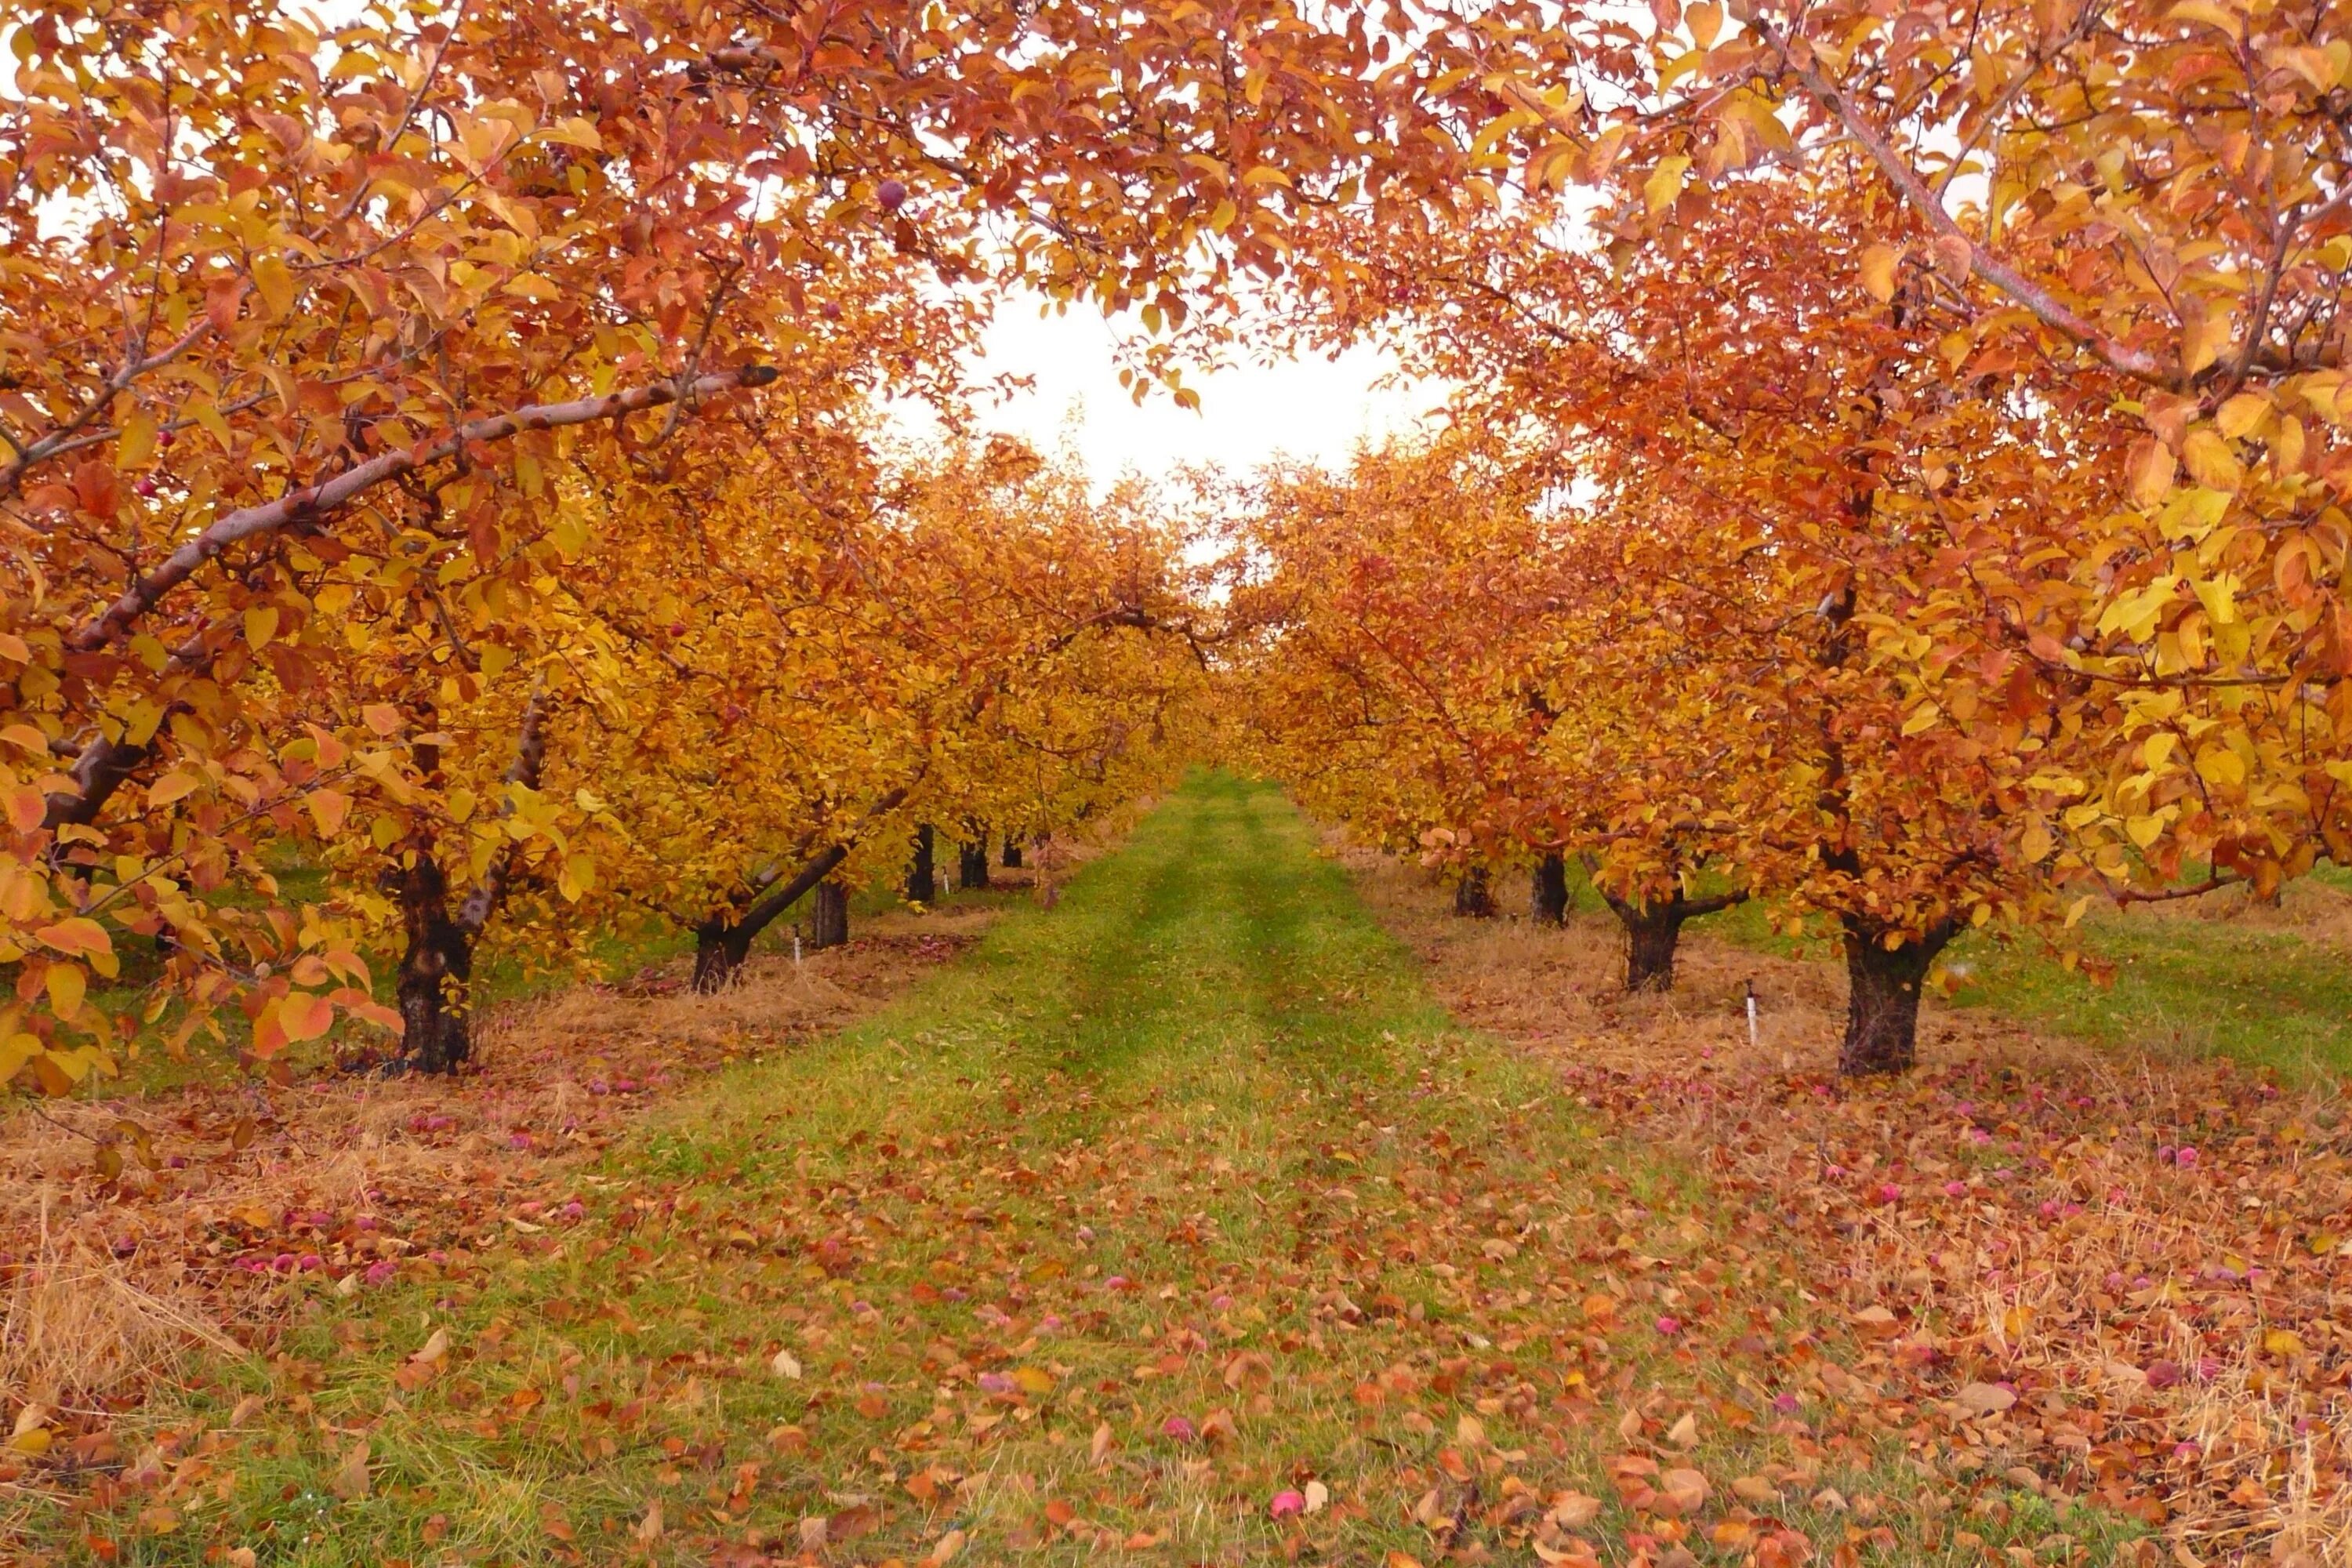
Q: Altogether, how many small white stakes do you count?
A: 3